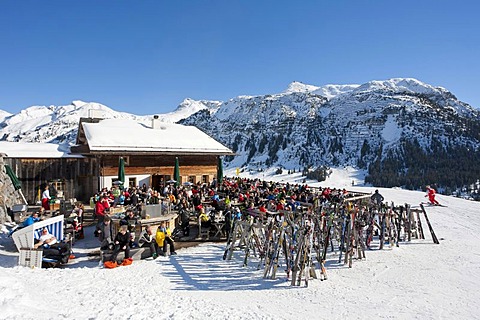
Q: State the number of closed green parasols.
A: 4